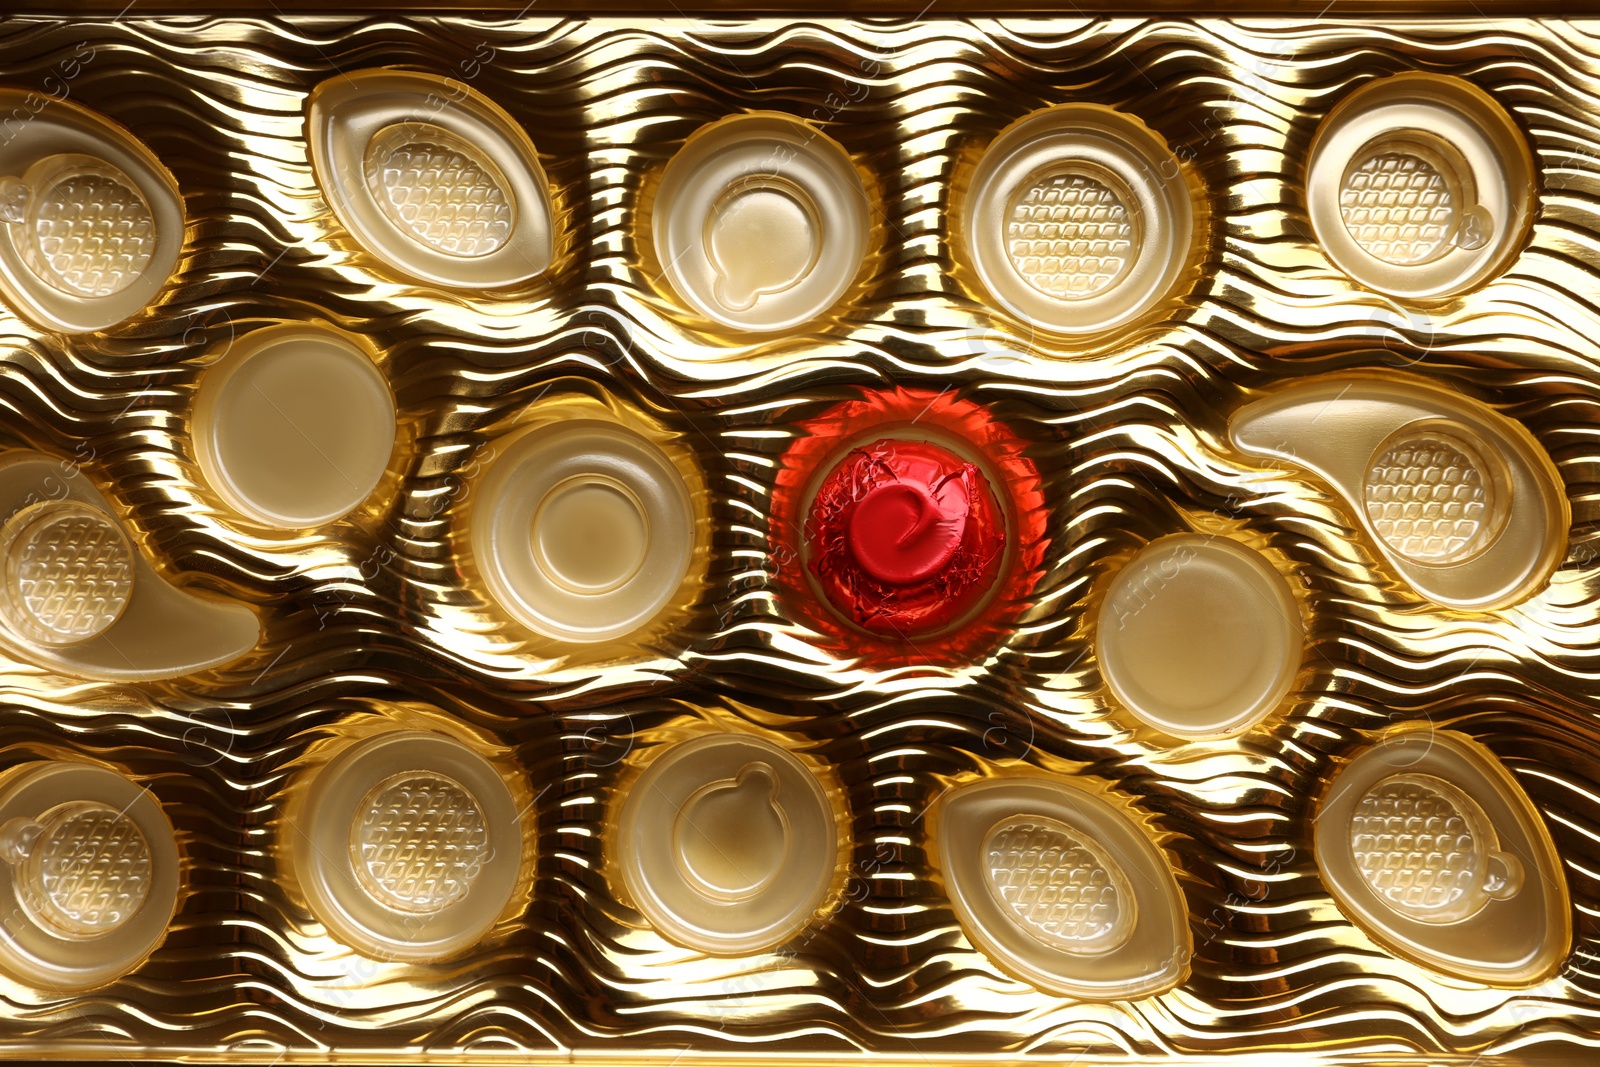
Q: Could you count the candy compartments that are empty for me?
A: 15